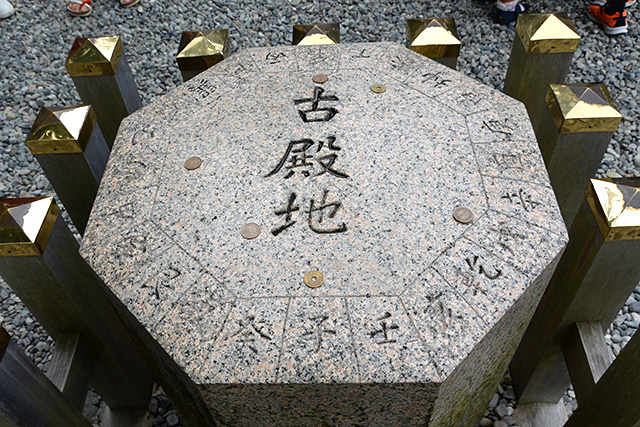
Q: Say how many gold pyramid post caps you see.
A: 9